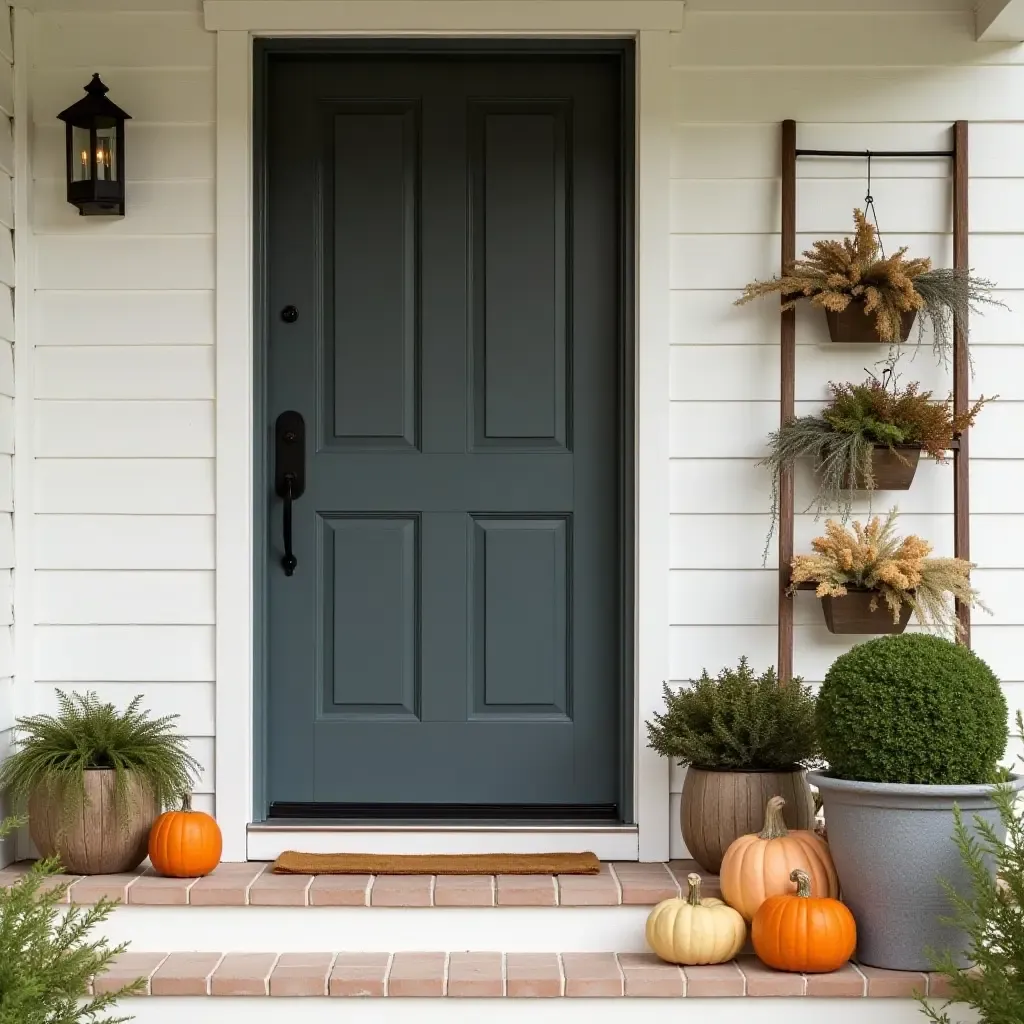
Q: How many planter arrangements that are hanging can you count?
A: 3